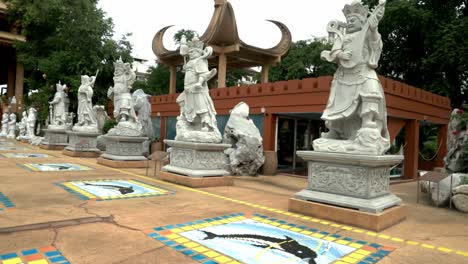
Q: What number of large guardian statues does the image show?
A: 5